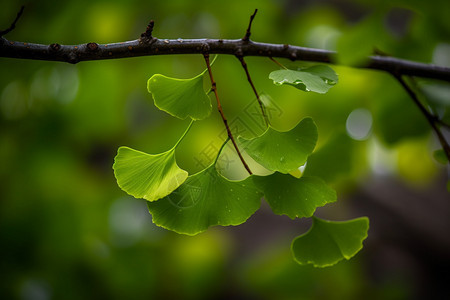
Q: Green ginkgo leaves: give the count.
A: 7